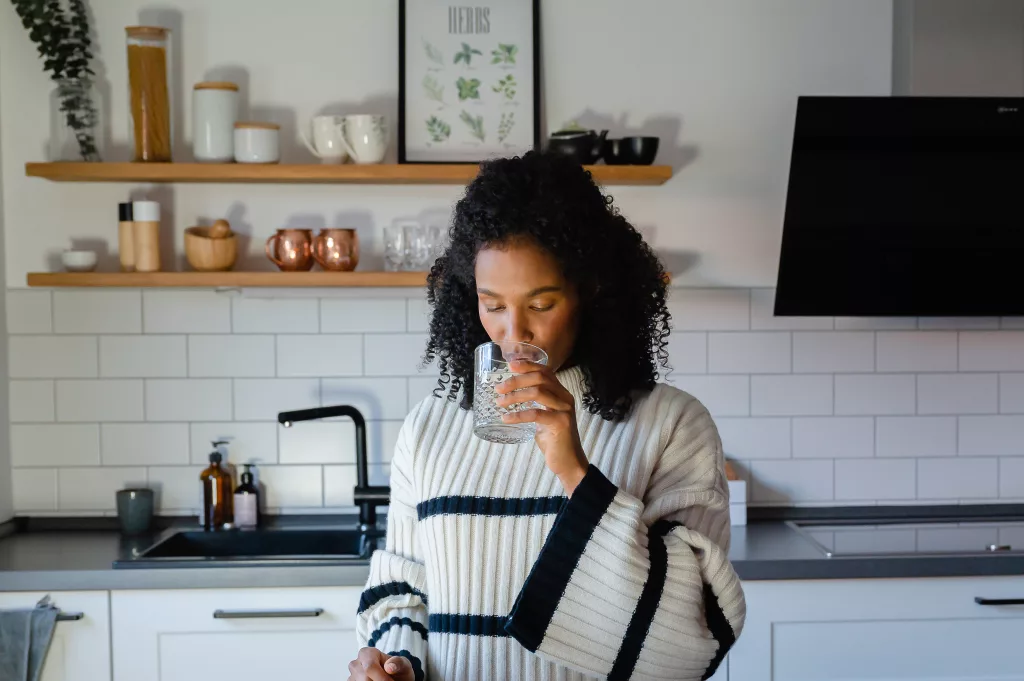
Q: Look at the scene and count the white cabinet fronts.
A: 3